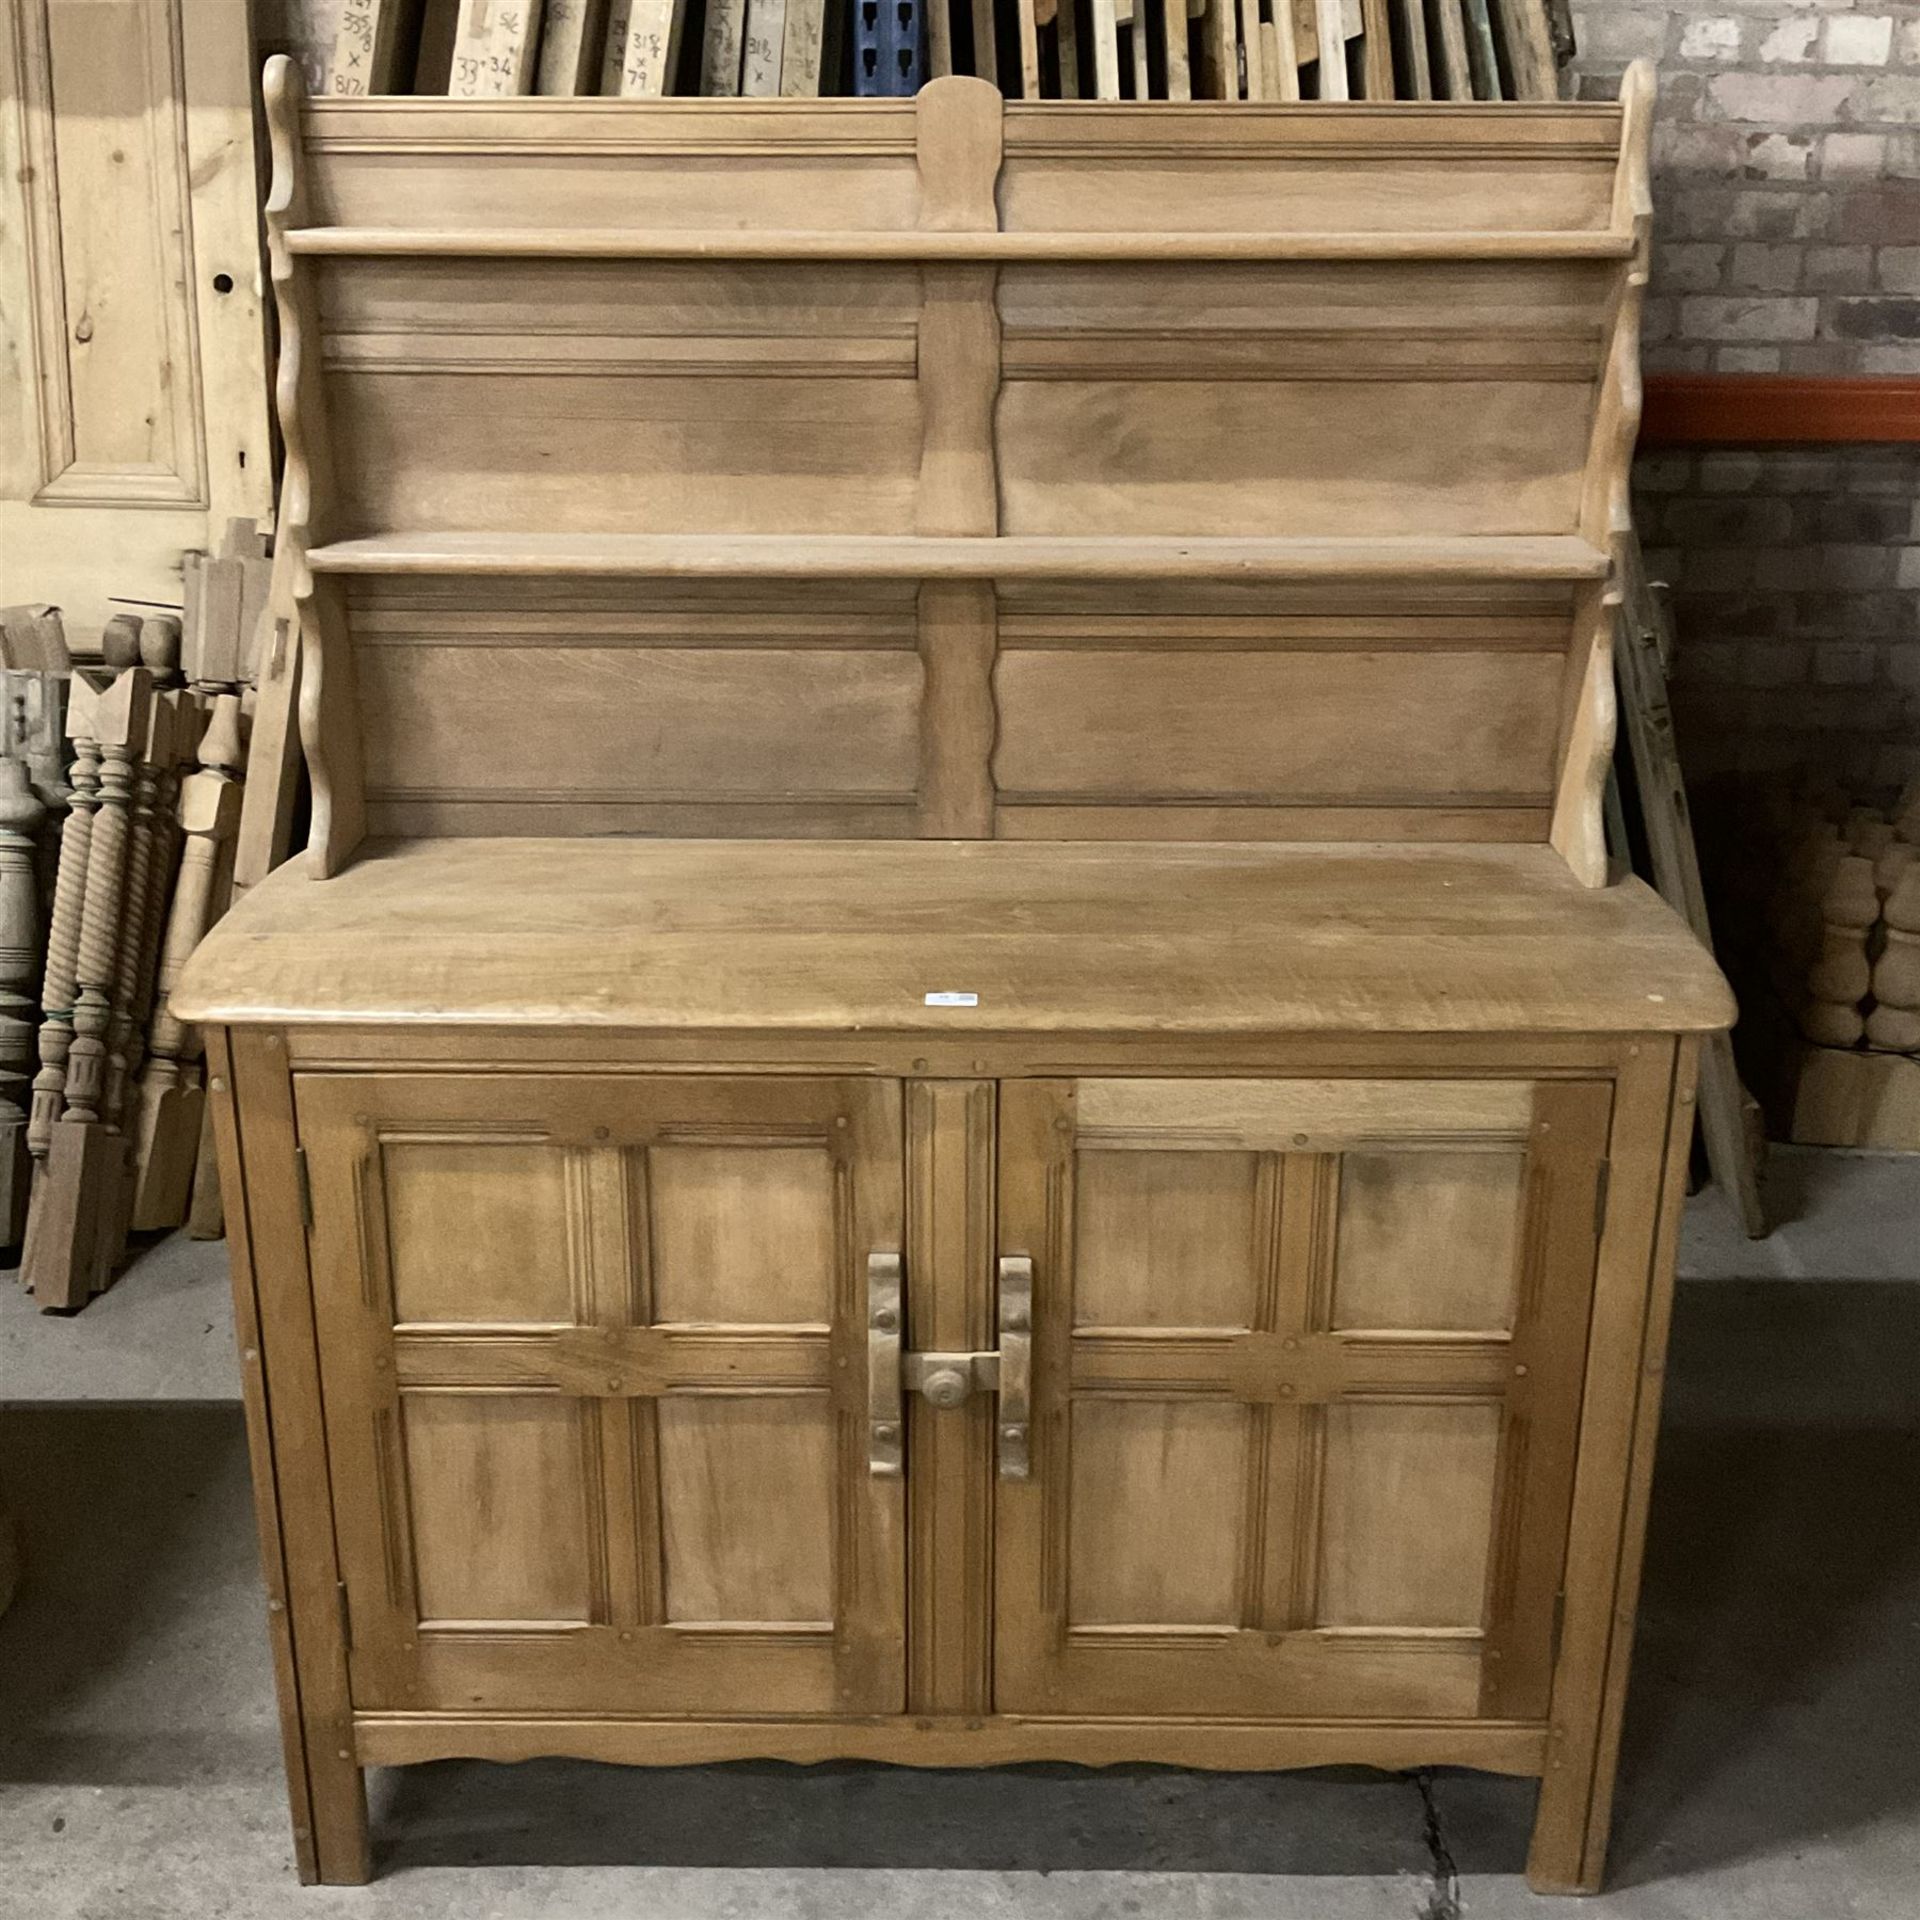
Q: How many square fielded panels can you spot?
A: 8